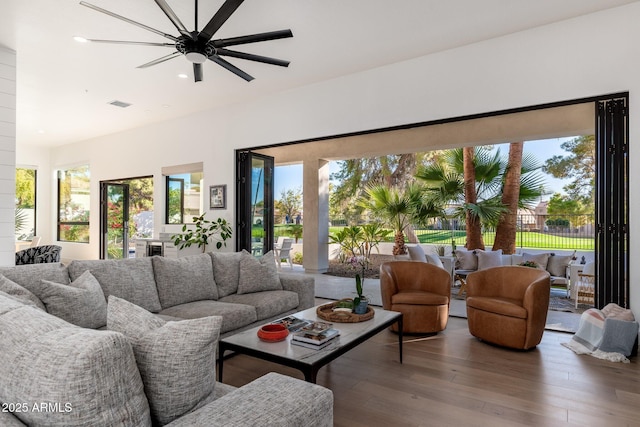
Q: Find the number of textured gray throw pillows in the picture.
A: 3